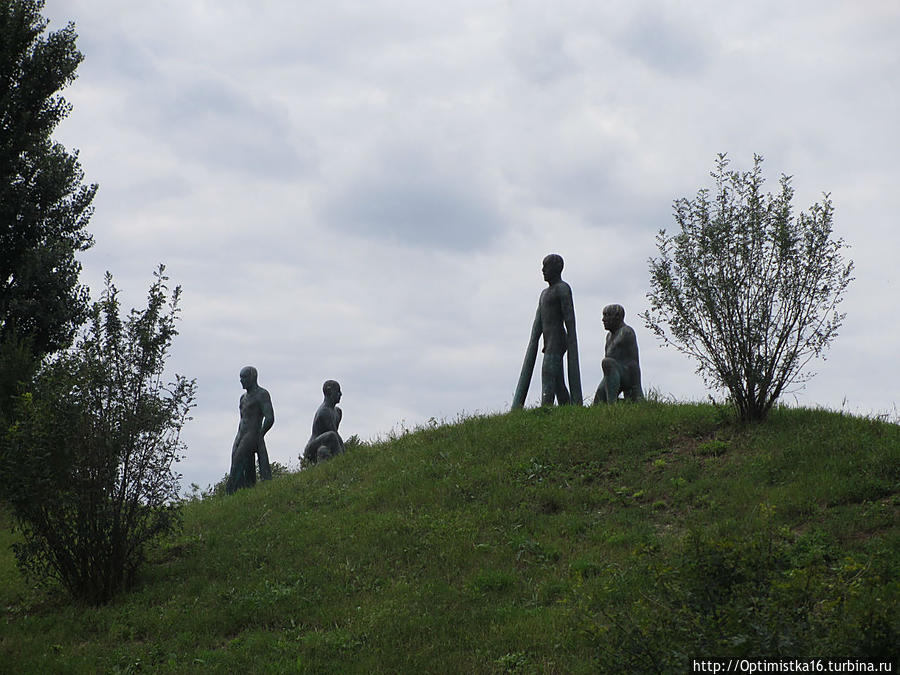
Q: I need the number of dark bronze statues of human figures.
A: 4